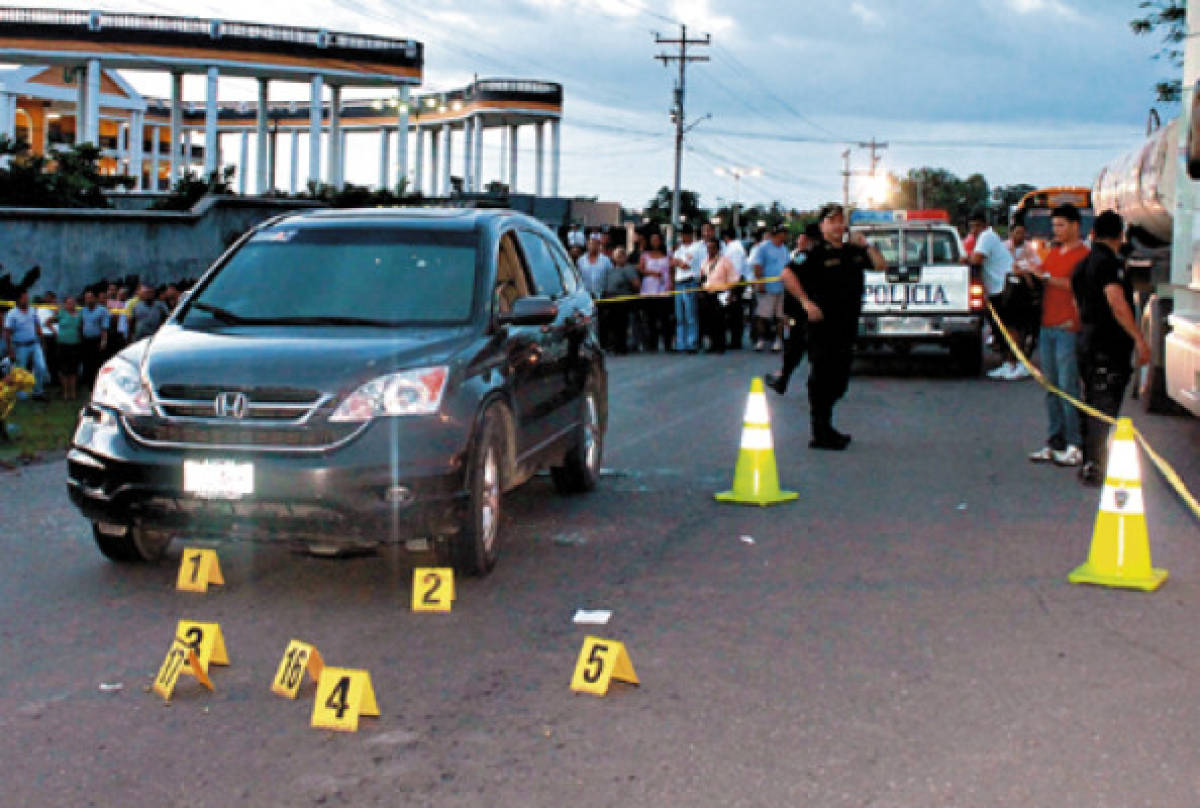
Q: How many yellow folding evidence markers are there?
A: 7